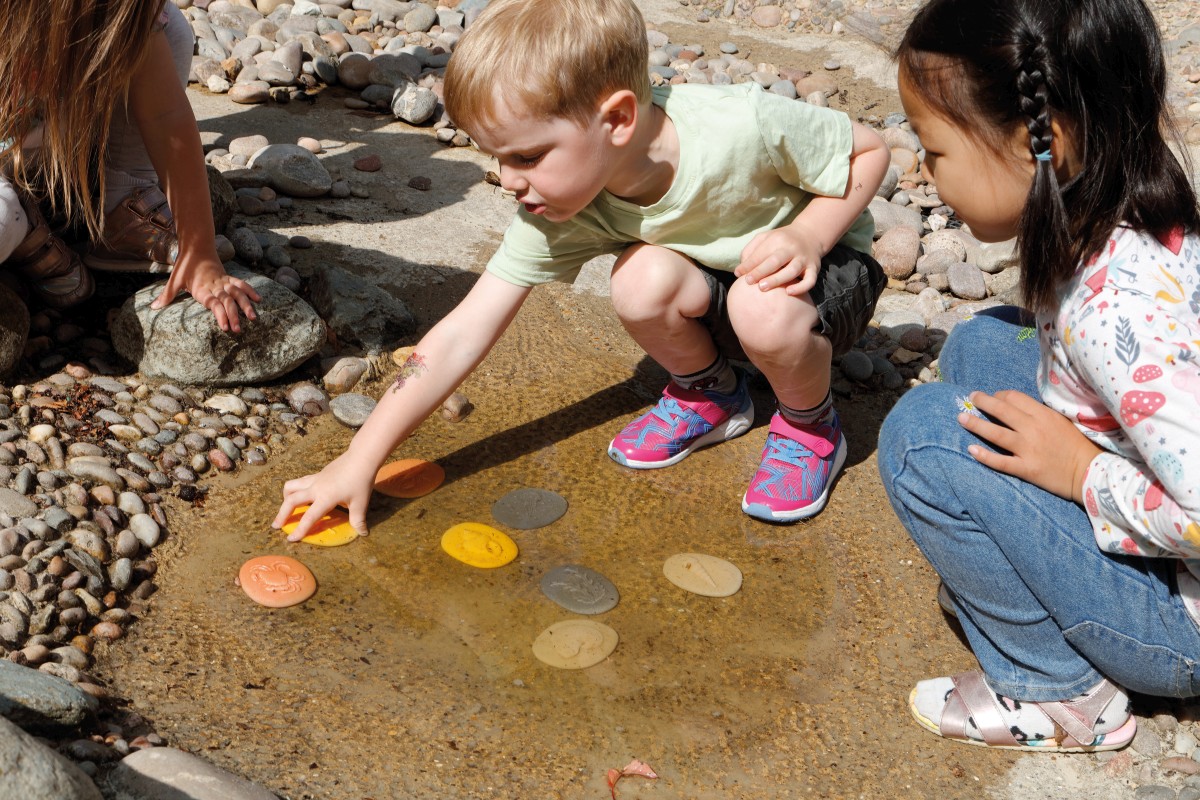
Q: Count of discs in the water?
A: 8